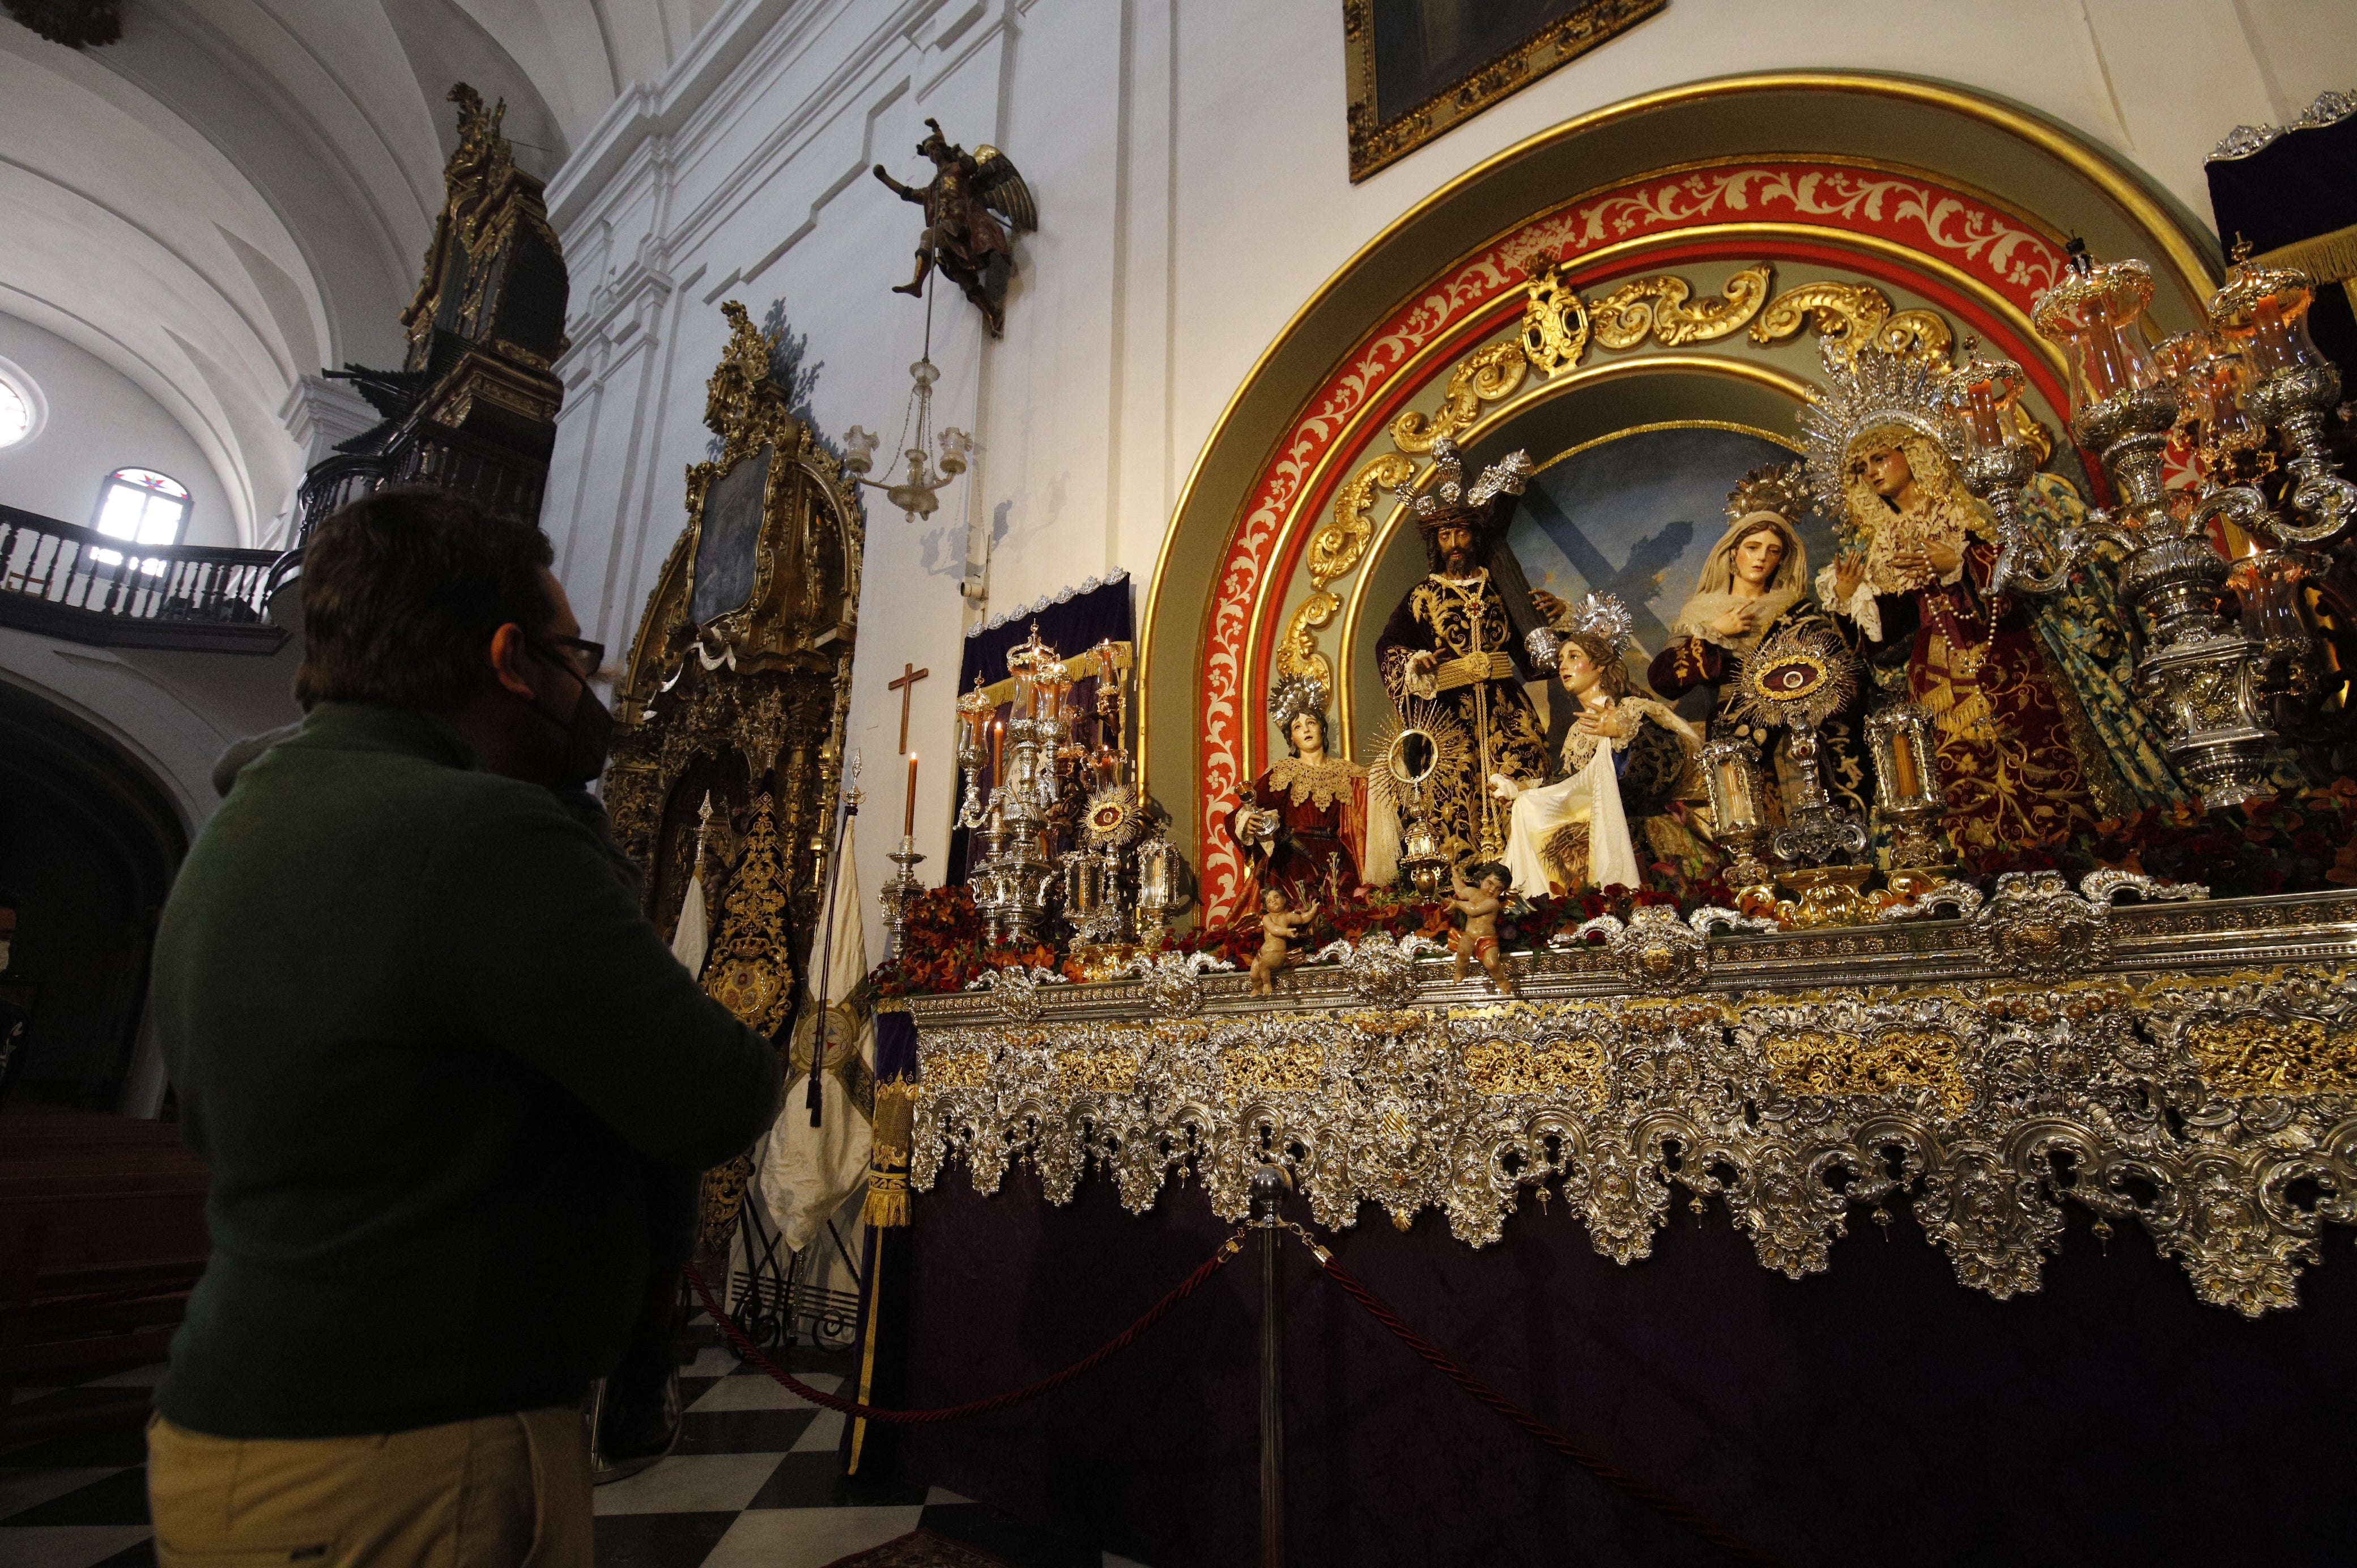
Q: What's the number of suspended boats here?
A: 0